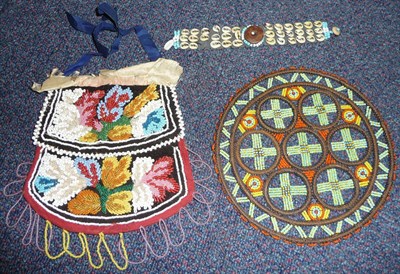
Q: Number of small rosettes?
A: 6